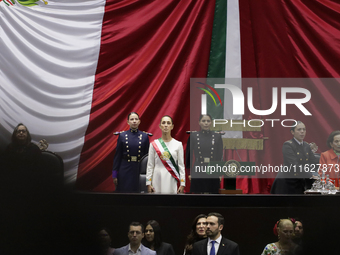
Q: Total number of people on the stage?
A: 6